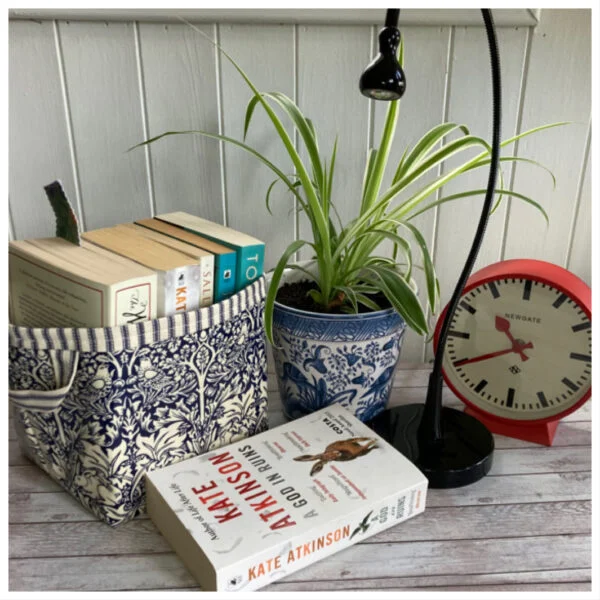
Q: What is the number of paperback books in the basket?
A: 5